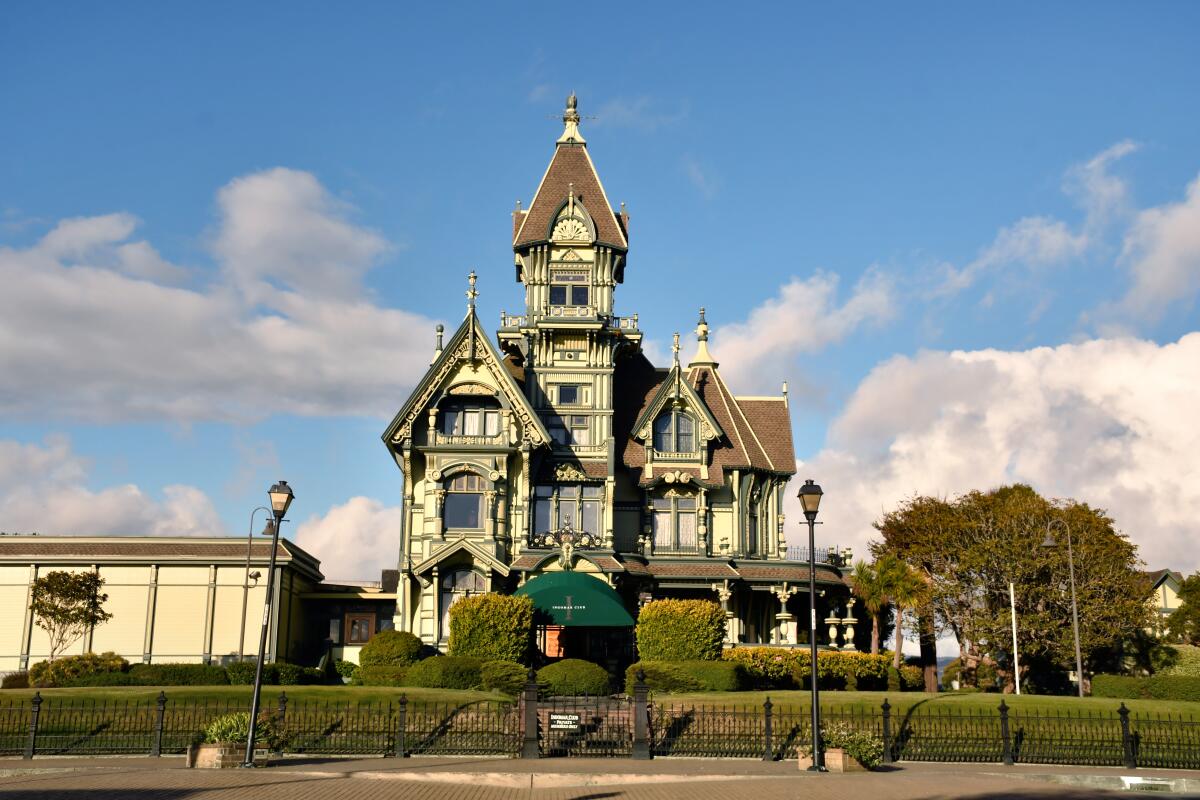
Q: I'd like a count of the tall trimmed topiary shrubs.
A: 2